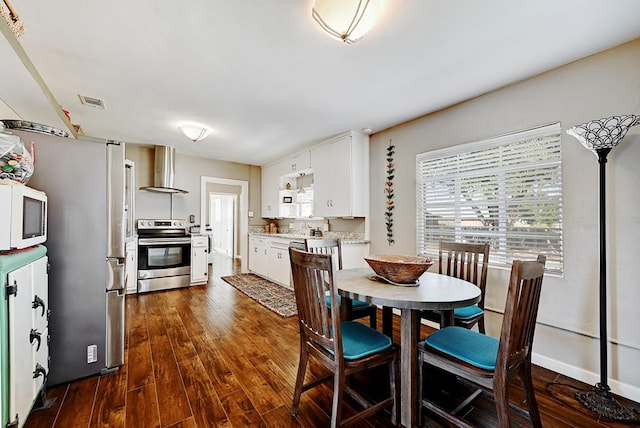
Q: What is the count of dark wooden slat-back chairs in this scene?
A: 4